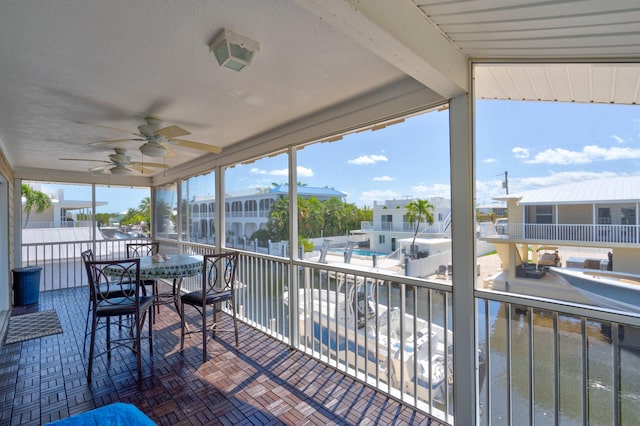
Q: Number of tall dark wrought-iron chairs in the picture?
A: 4